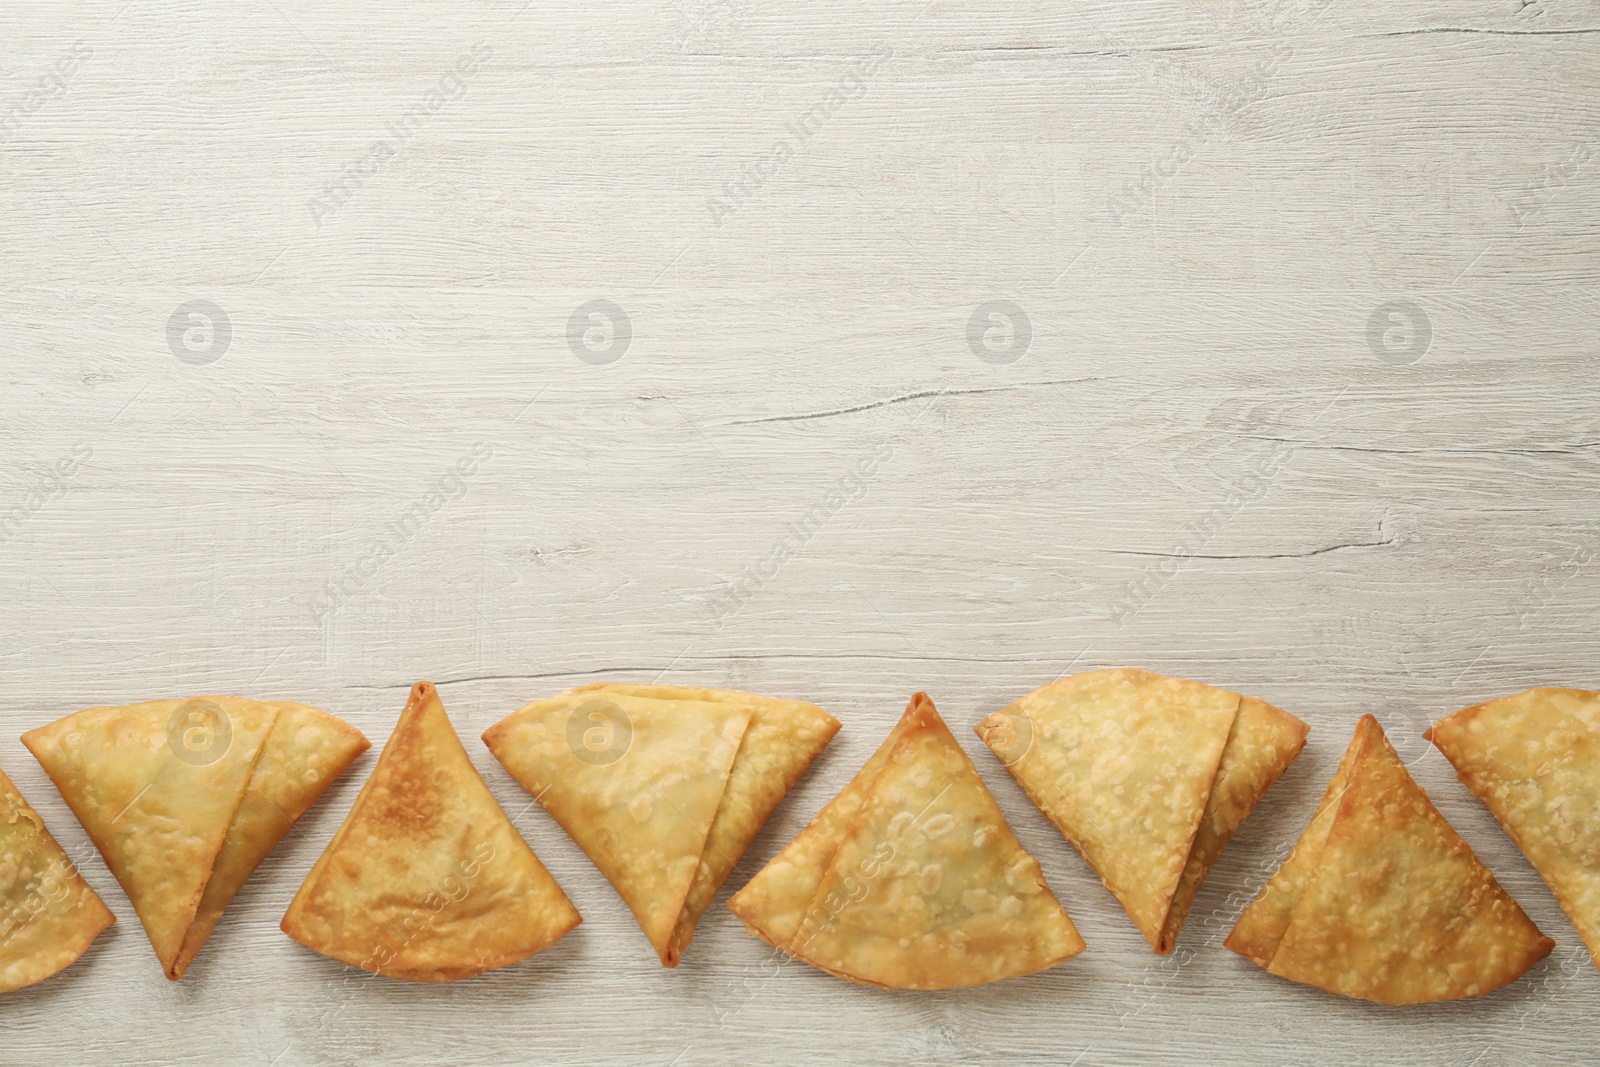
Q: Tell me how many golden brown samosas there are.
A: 8